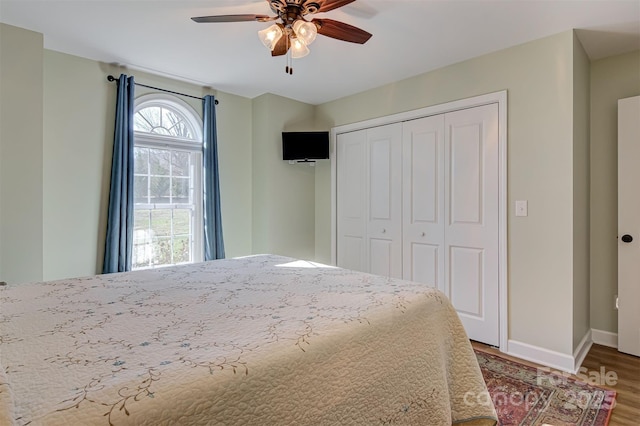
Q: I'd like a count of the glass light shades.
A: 3